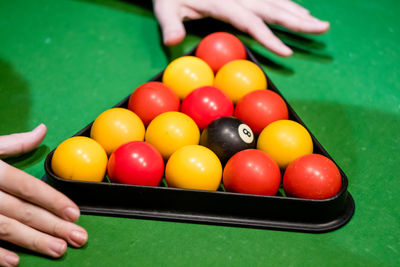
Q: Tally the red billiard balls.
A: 7